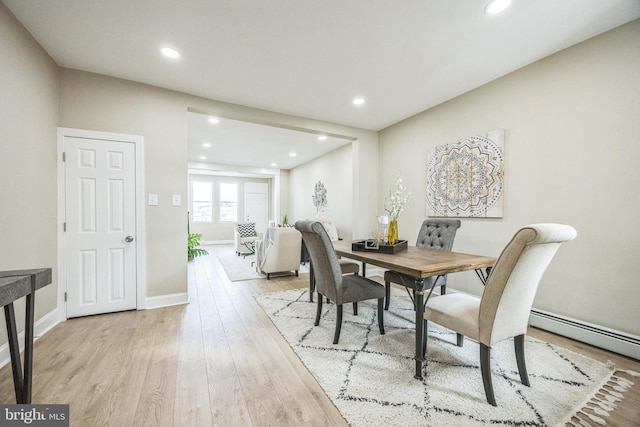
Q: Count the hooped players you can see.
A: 0